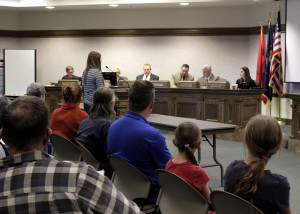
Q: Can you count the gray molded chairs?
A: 5